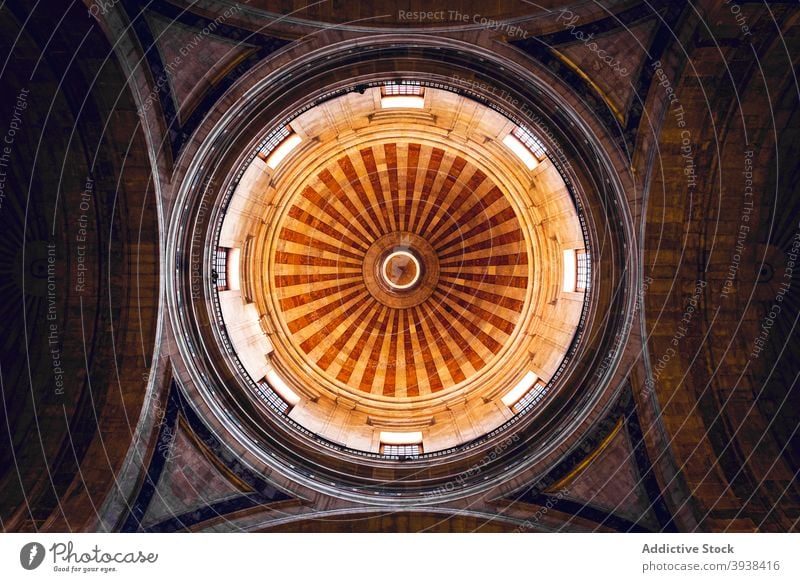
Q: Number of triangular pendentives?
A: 4